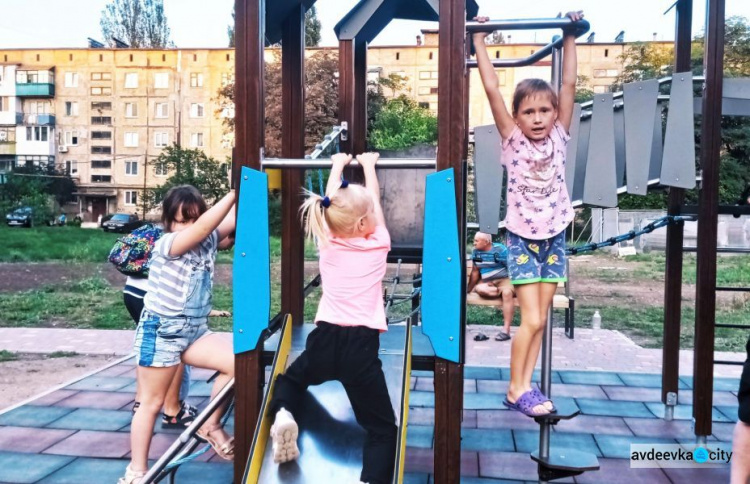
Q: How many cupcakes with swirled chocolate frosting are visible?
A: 0